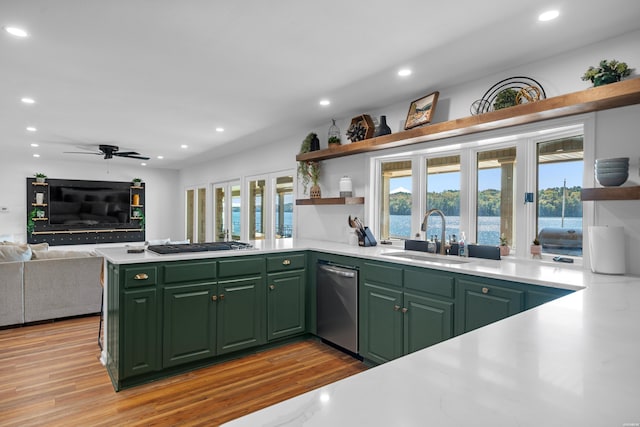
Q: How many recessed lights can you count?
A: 12